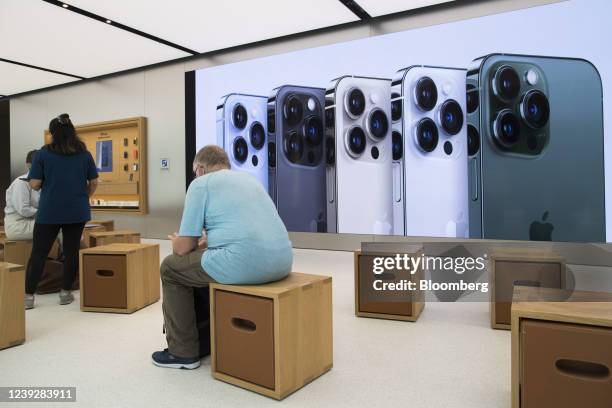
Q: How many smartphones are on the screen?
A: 5